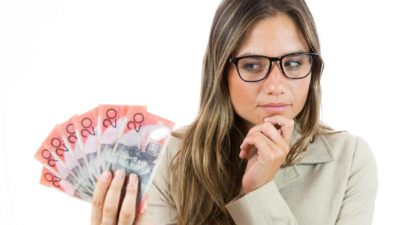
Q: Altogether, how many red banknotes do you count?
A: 7